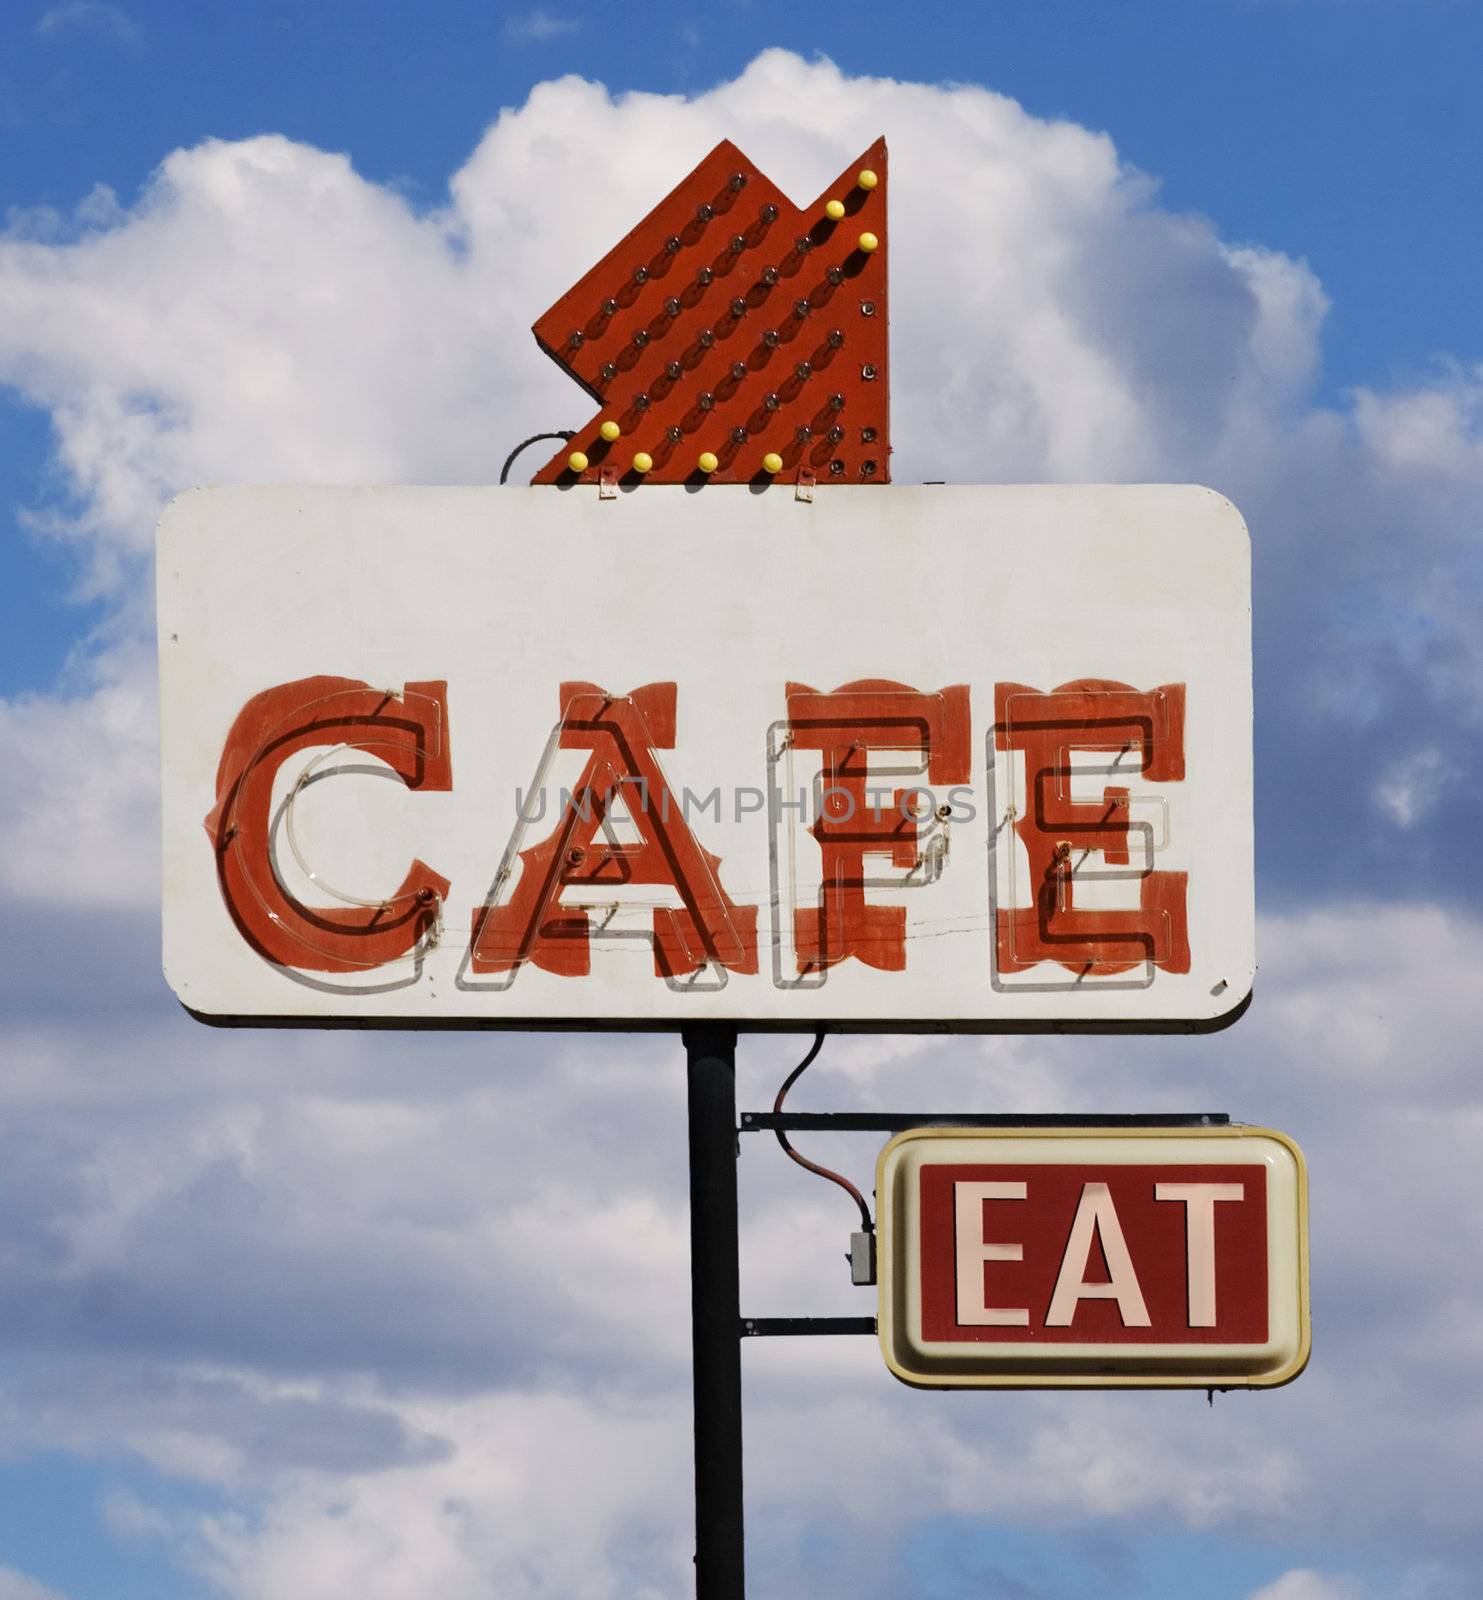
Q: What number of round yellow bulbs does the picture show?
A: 8